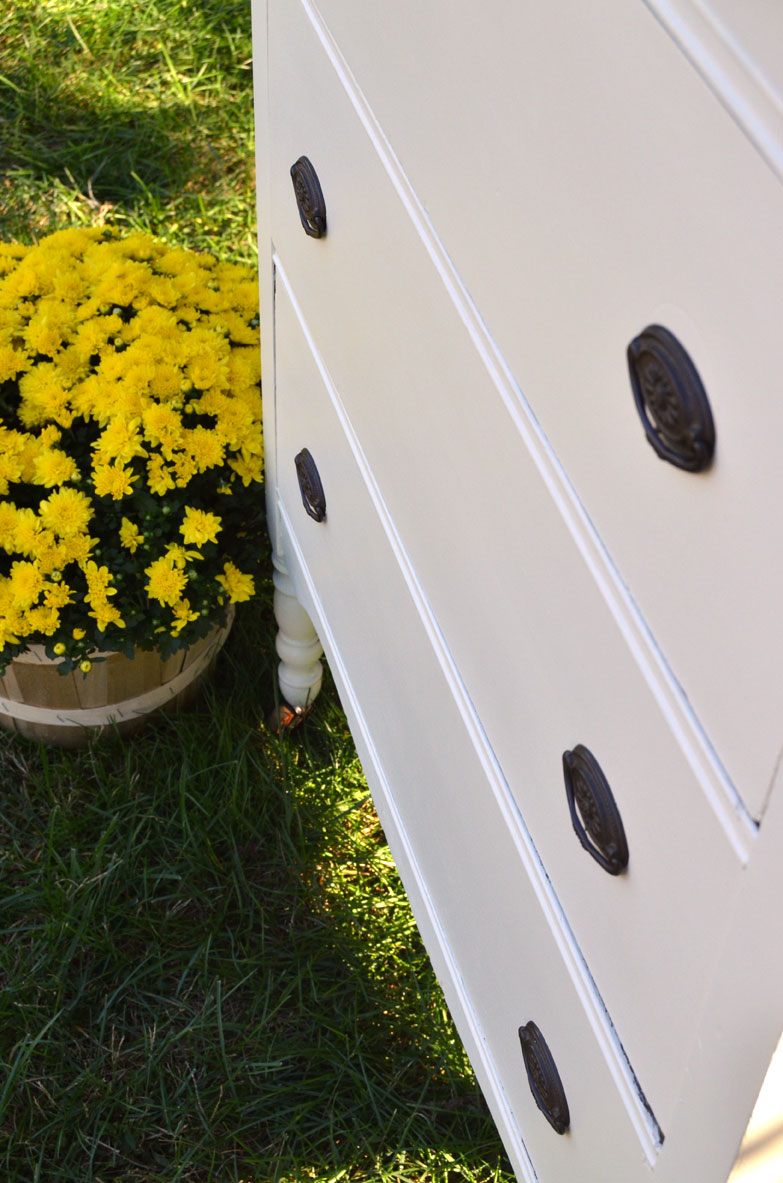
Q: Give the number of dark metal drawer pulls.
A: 5